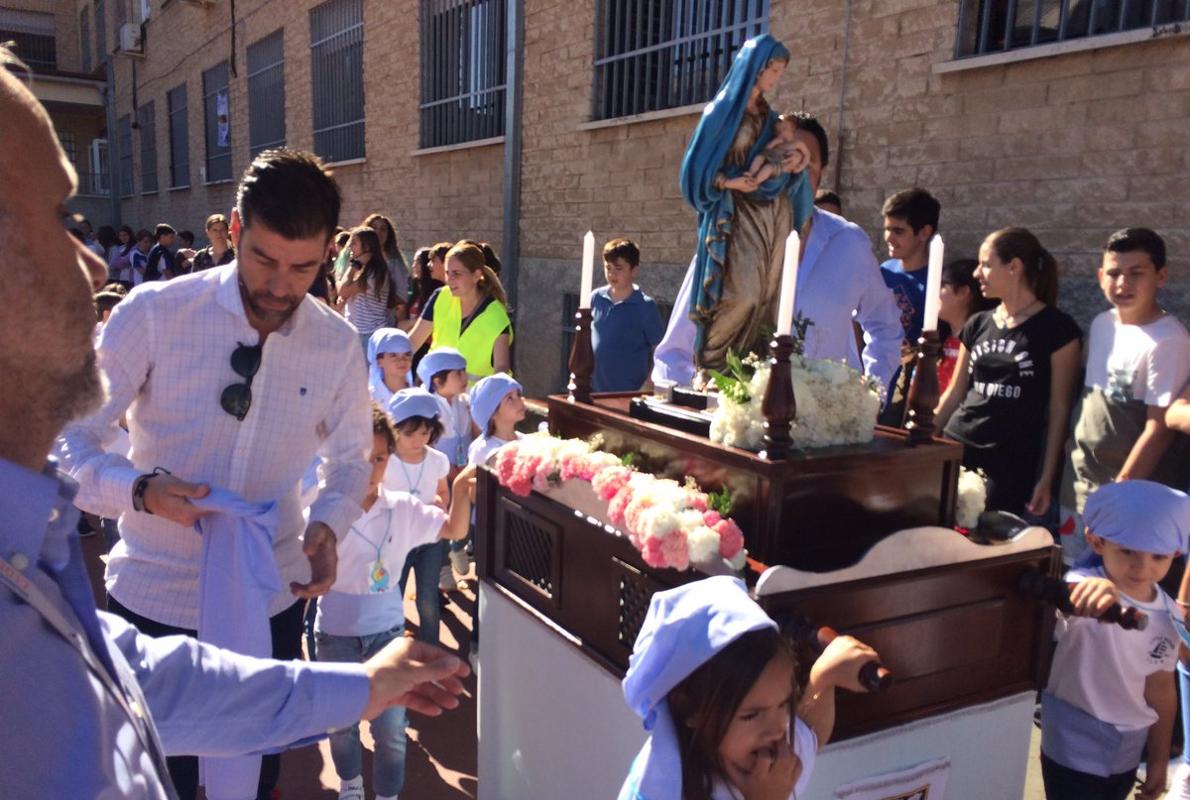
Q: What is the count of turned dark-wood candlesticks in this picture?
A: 3